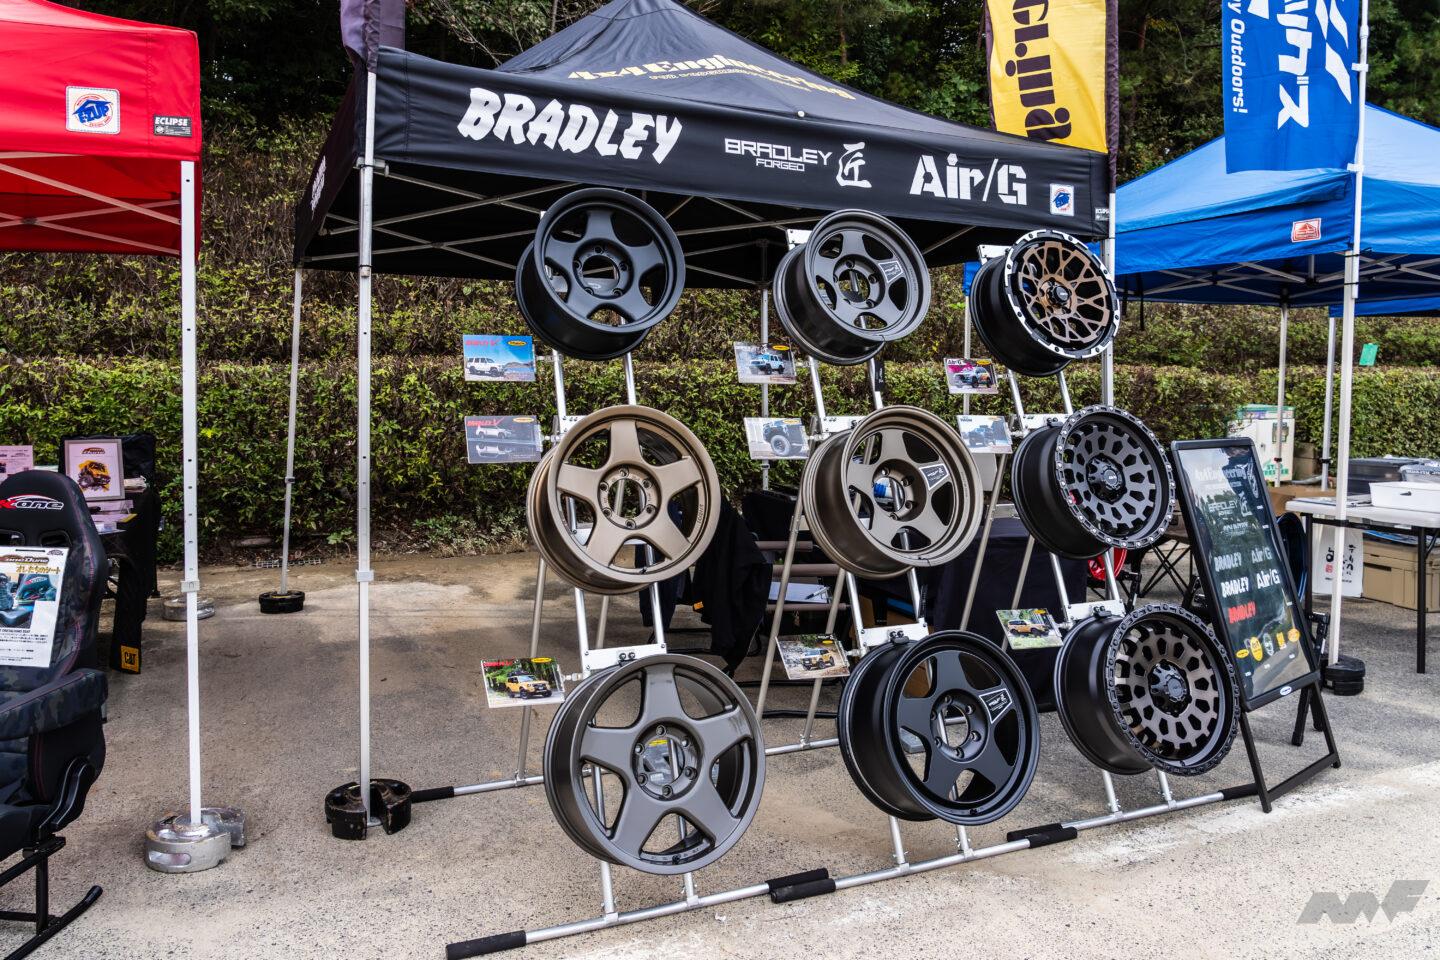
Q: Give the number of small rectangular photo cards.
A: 9